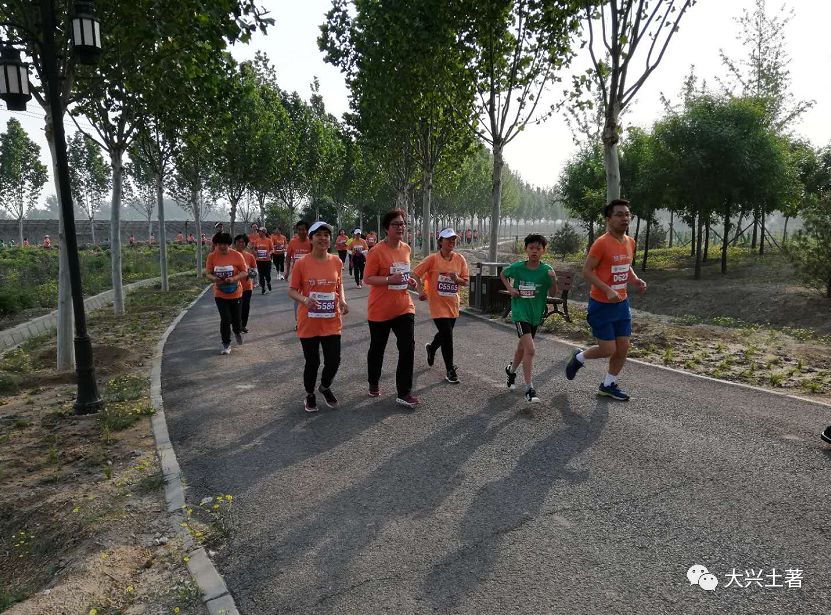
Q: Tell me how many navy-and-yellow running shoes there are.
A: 2